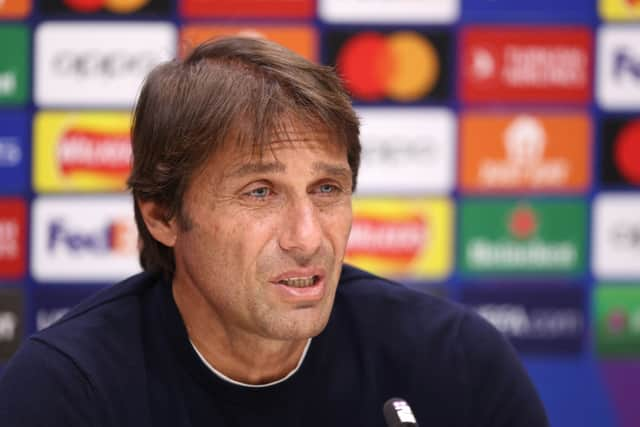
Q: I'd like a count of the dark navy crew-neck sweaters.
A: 1